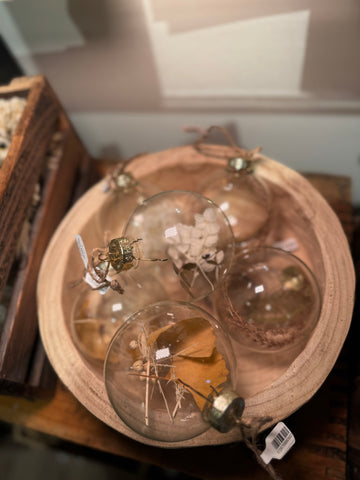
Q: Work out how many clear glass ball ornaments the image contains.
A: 6